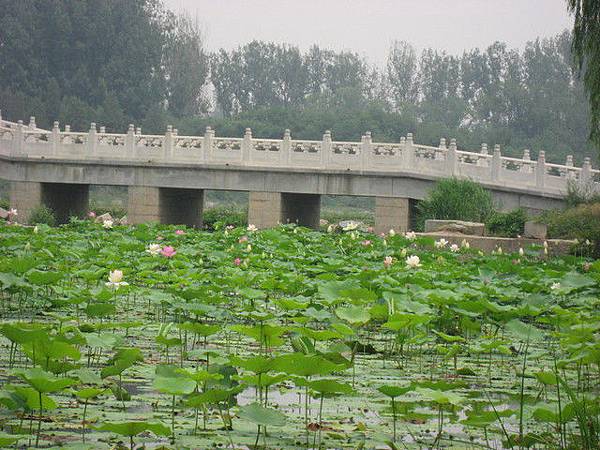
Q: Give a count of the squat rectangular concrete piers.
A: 4